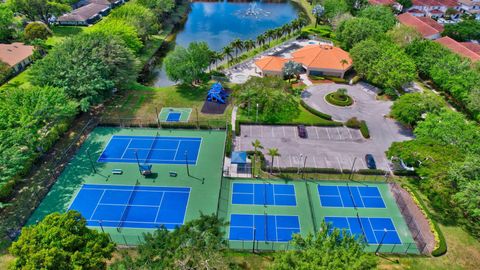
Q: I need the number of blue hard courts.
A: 6